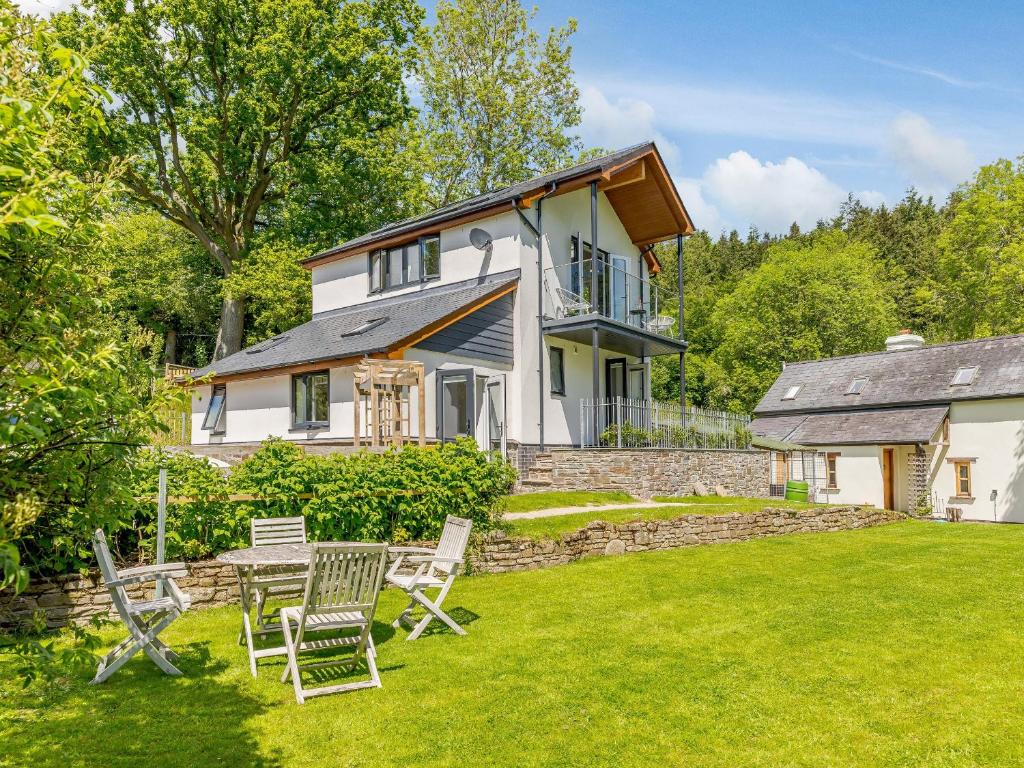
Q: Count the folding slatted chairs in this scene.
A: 4